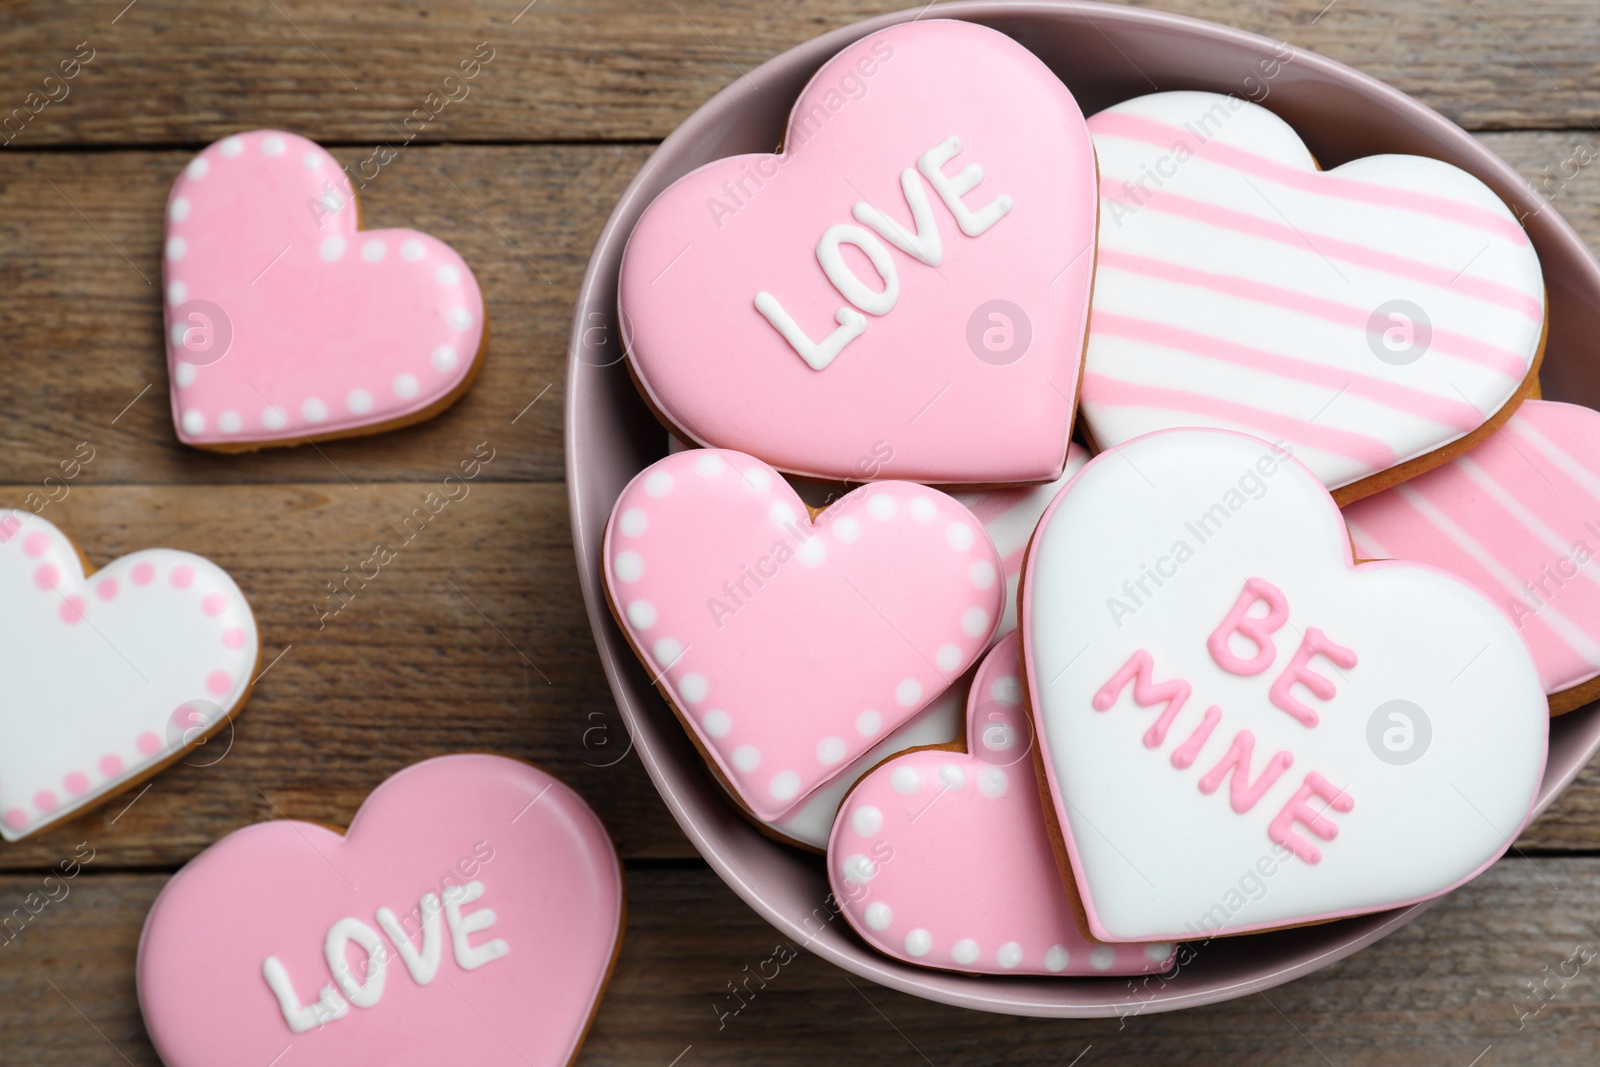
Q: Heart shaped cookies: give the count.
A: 10